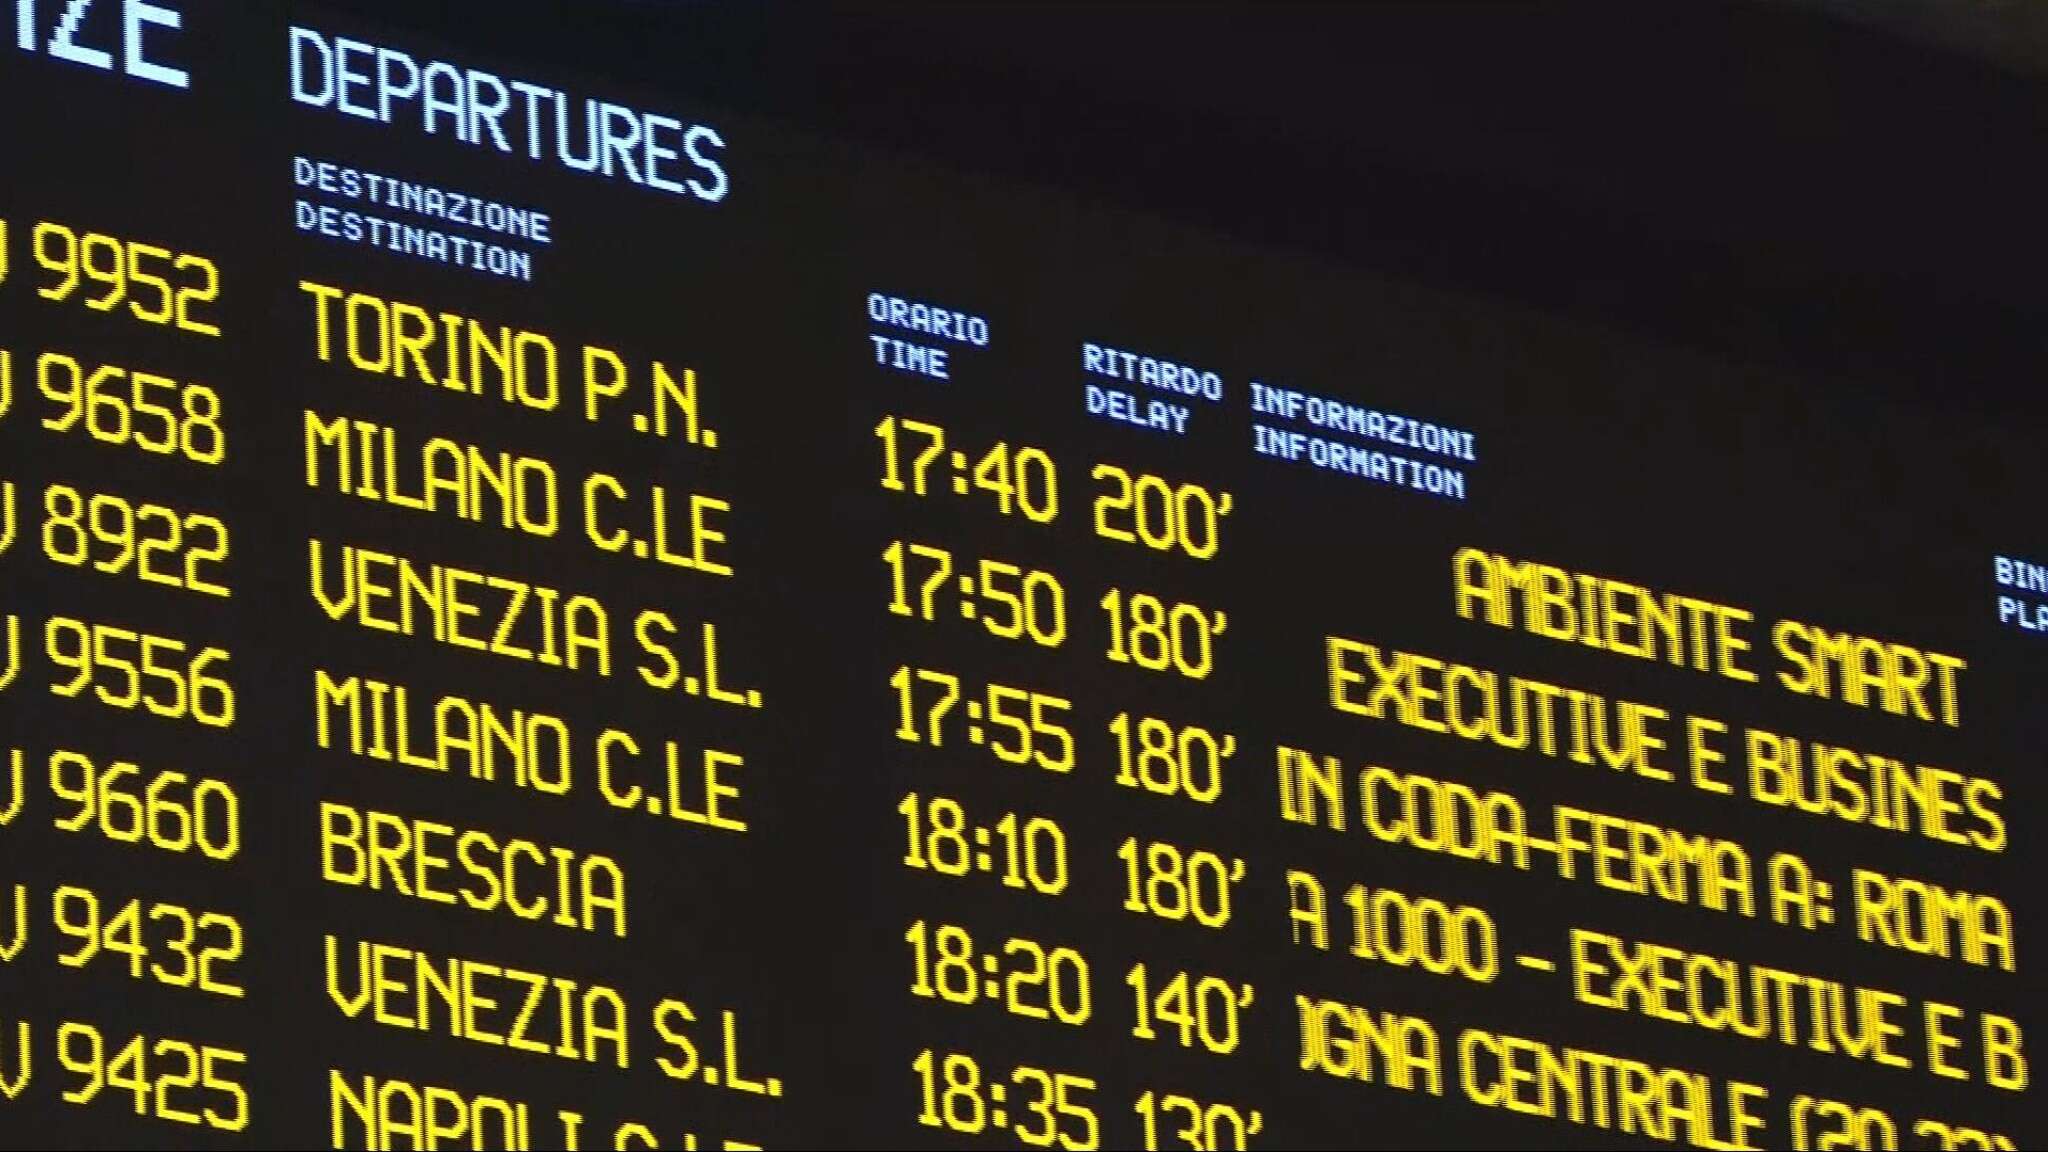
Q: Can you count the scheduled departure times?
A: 6